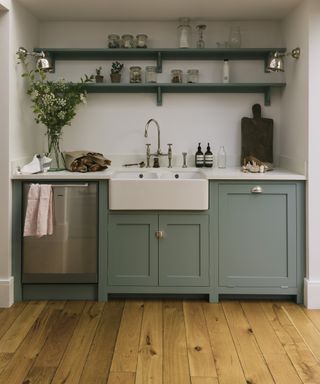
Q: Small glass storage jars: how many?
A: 7